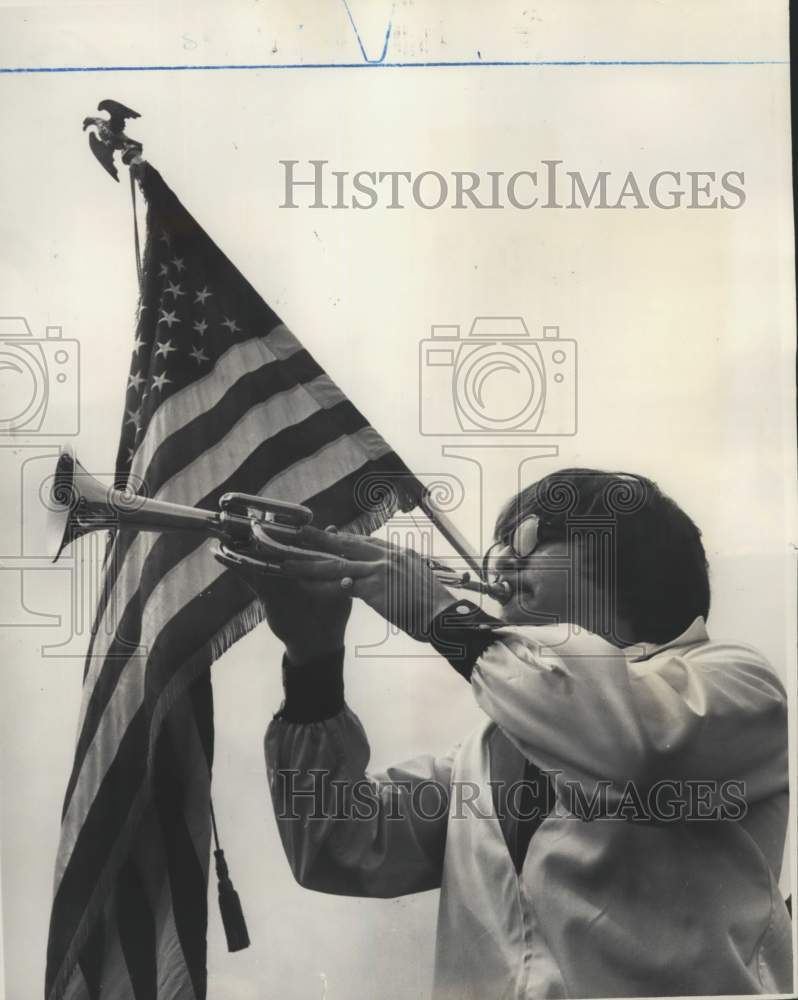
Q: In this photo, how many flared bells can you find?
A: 1